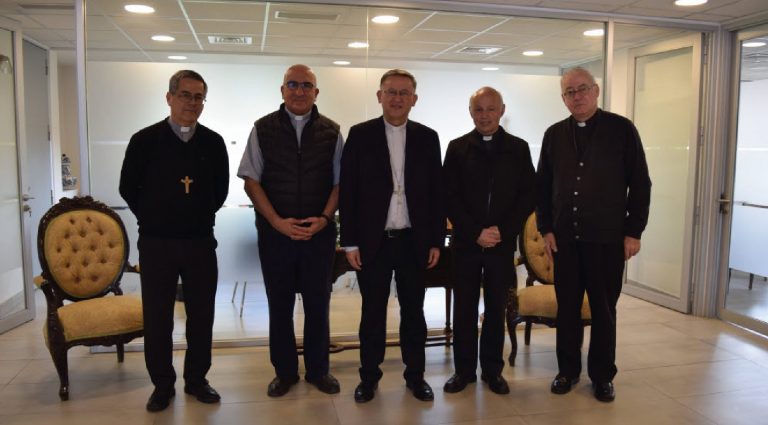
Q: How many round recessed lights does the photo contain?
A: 11